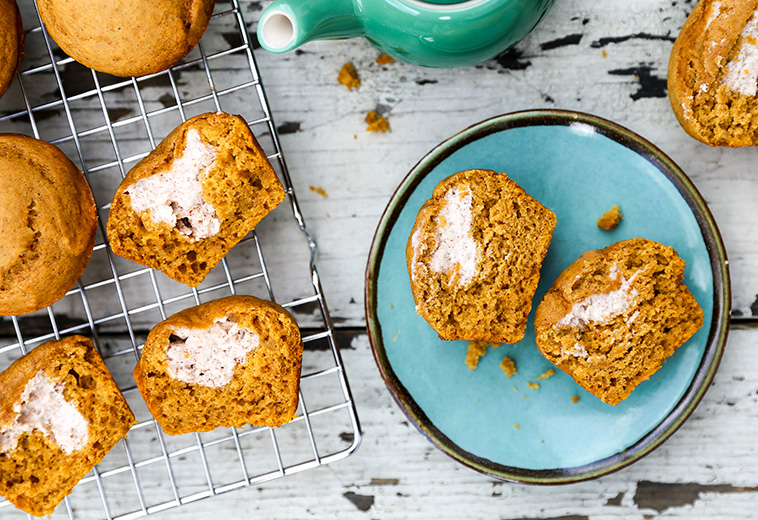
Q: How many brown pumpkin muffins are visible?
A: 9